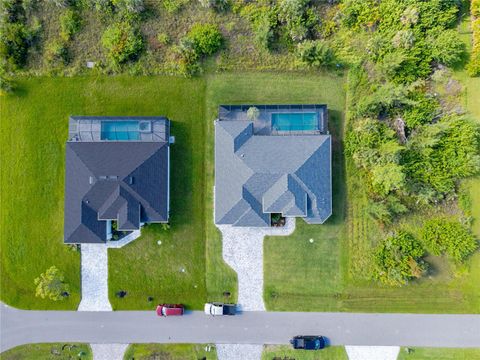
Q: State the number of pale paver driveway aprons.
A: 5